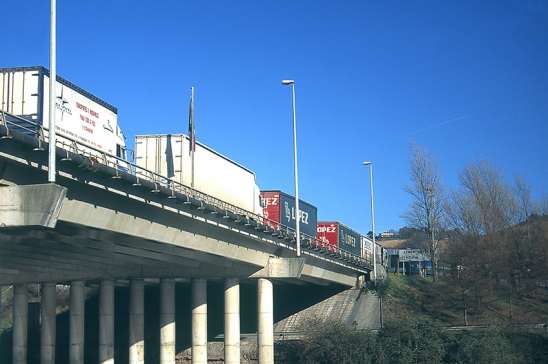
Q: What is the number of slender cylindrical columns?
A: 9